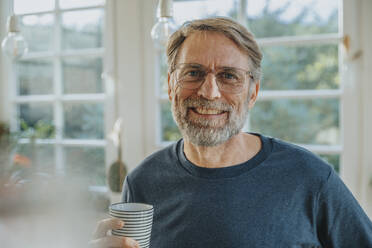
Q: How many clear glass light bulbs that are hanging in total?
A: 2